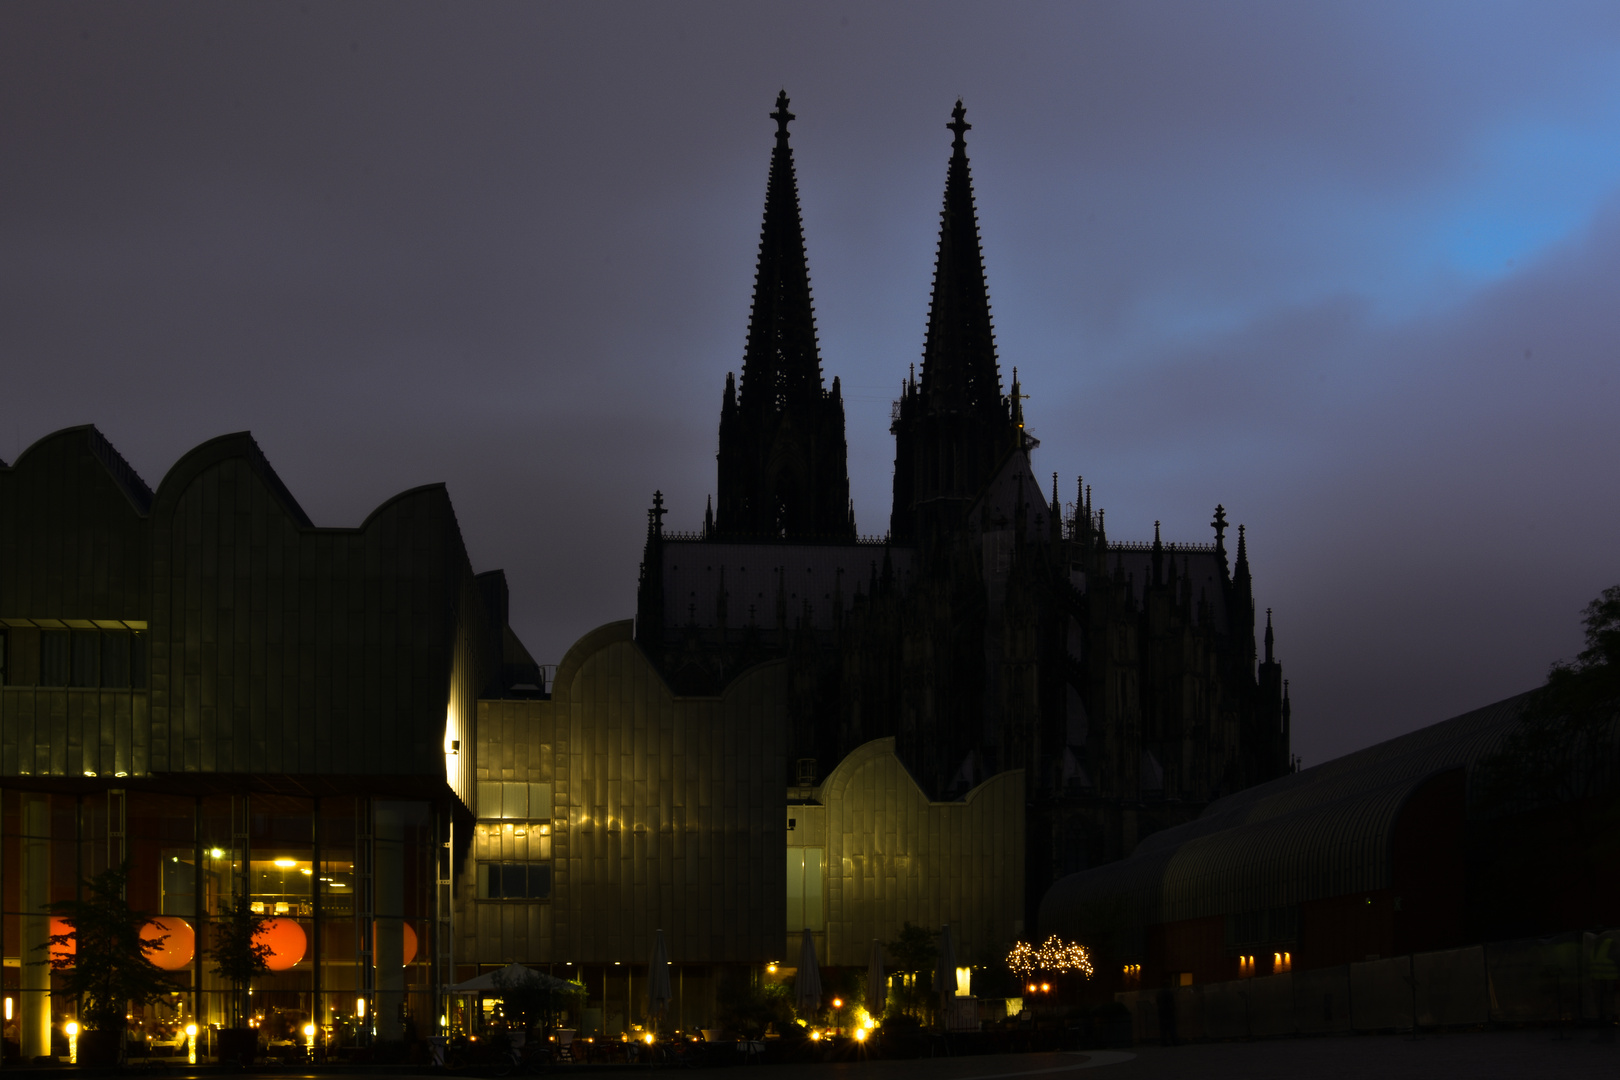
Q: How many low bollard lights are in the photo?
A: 3